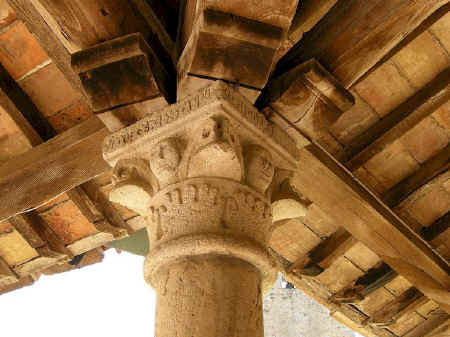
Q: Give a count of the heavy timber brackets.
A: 3